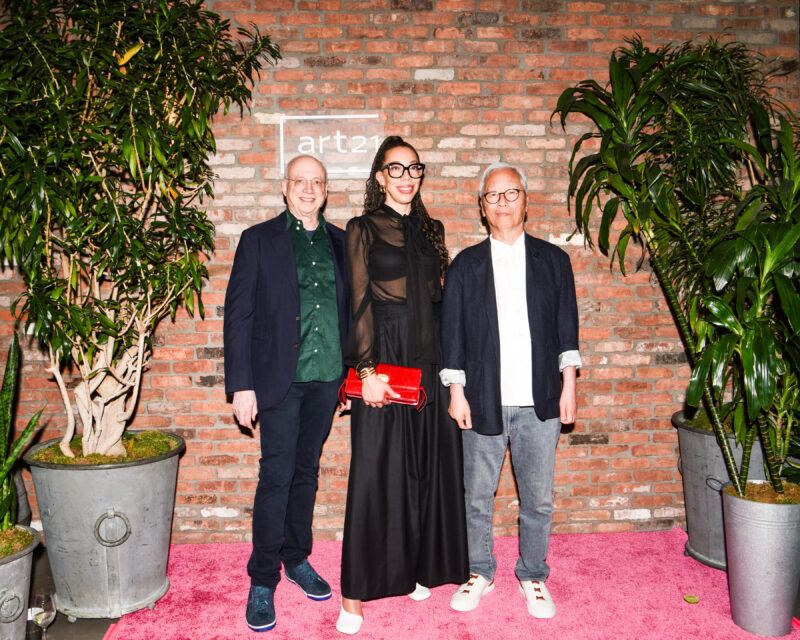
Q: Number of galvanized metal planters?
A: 4